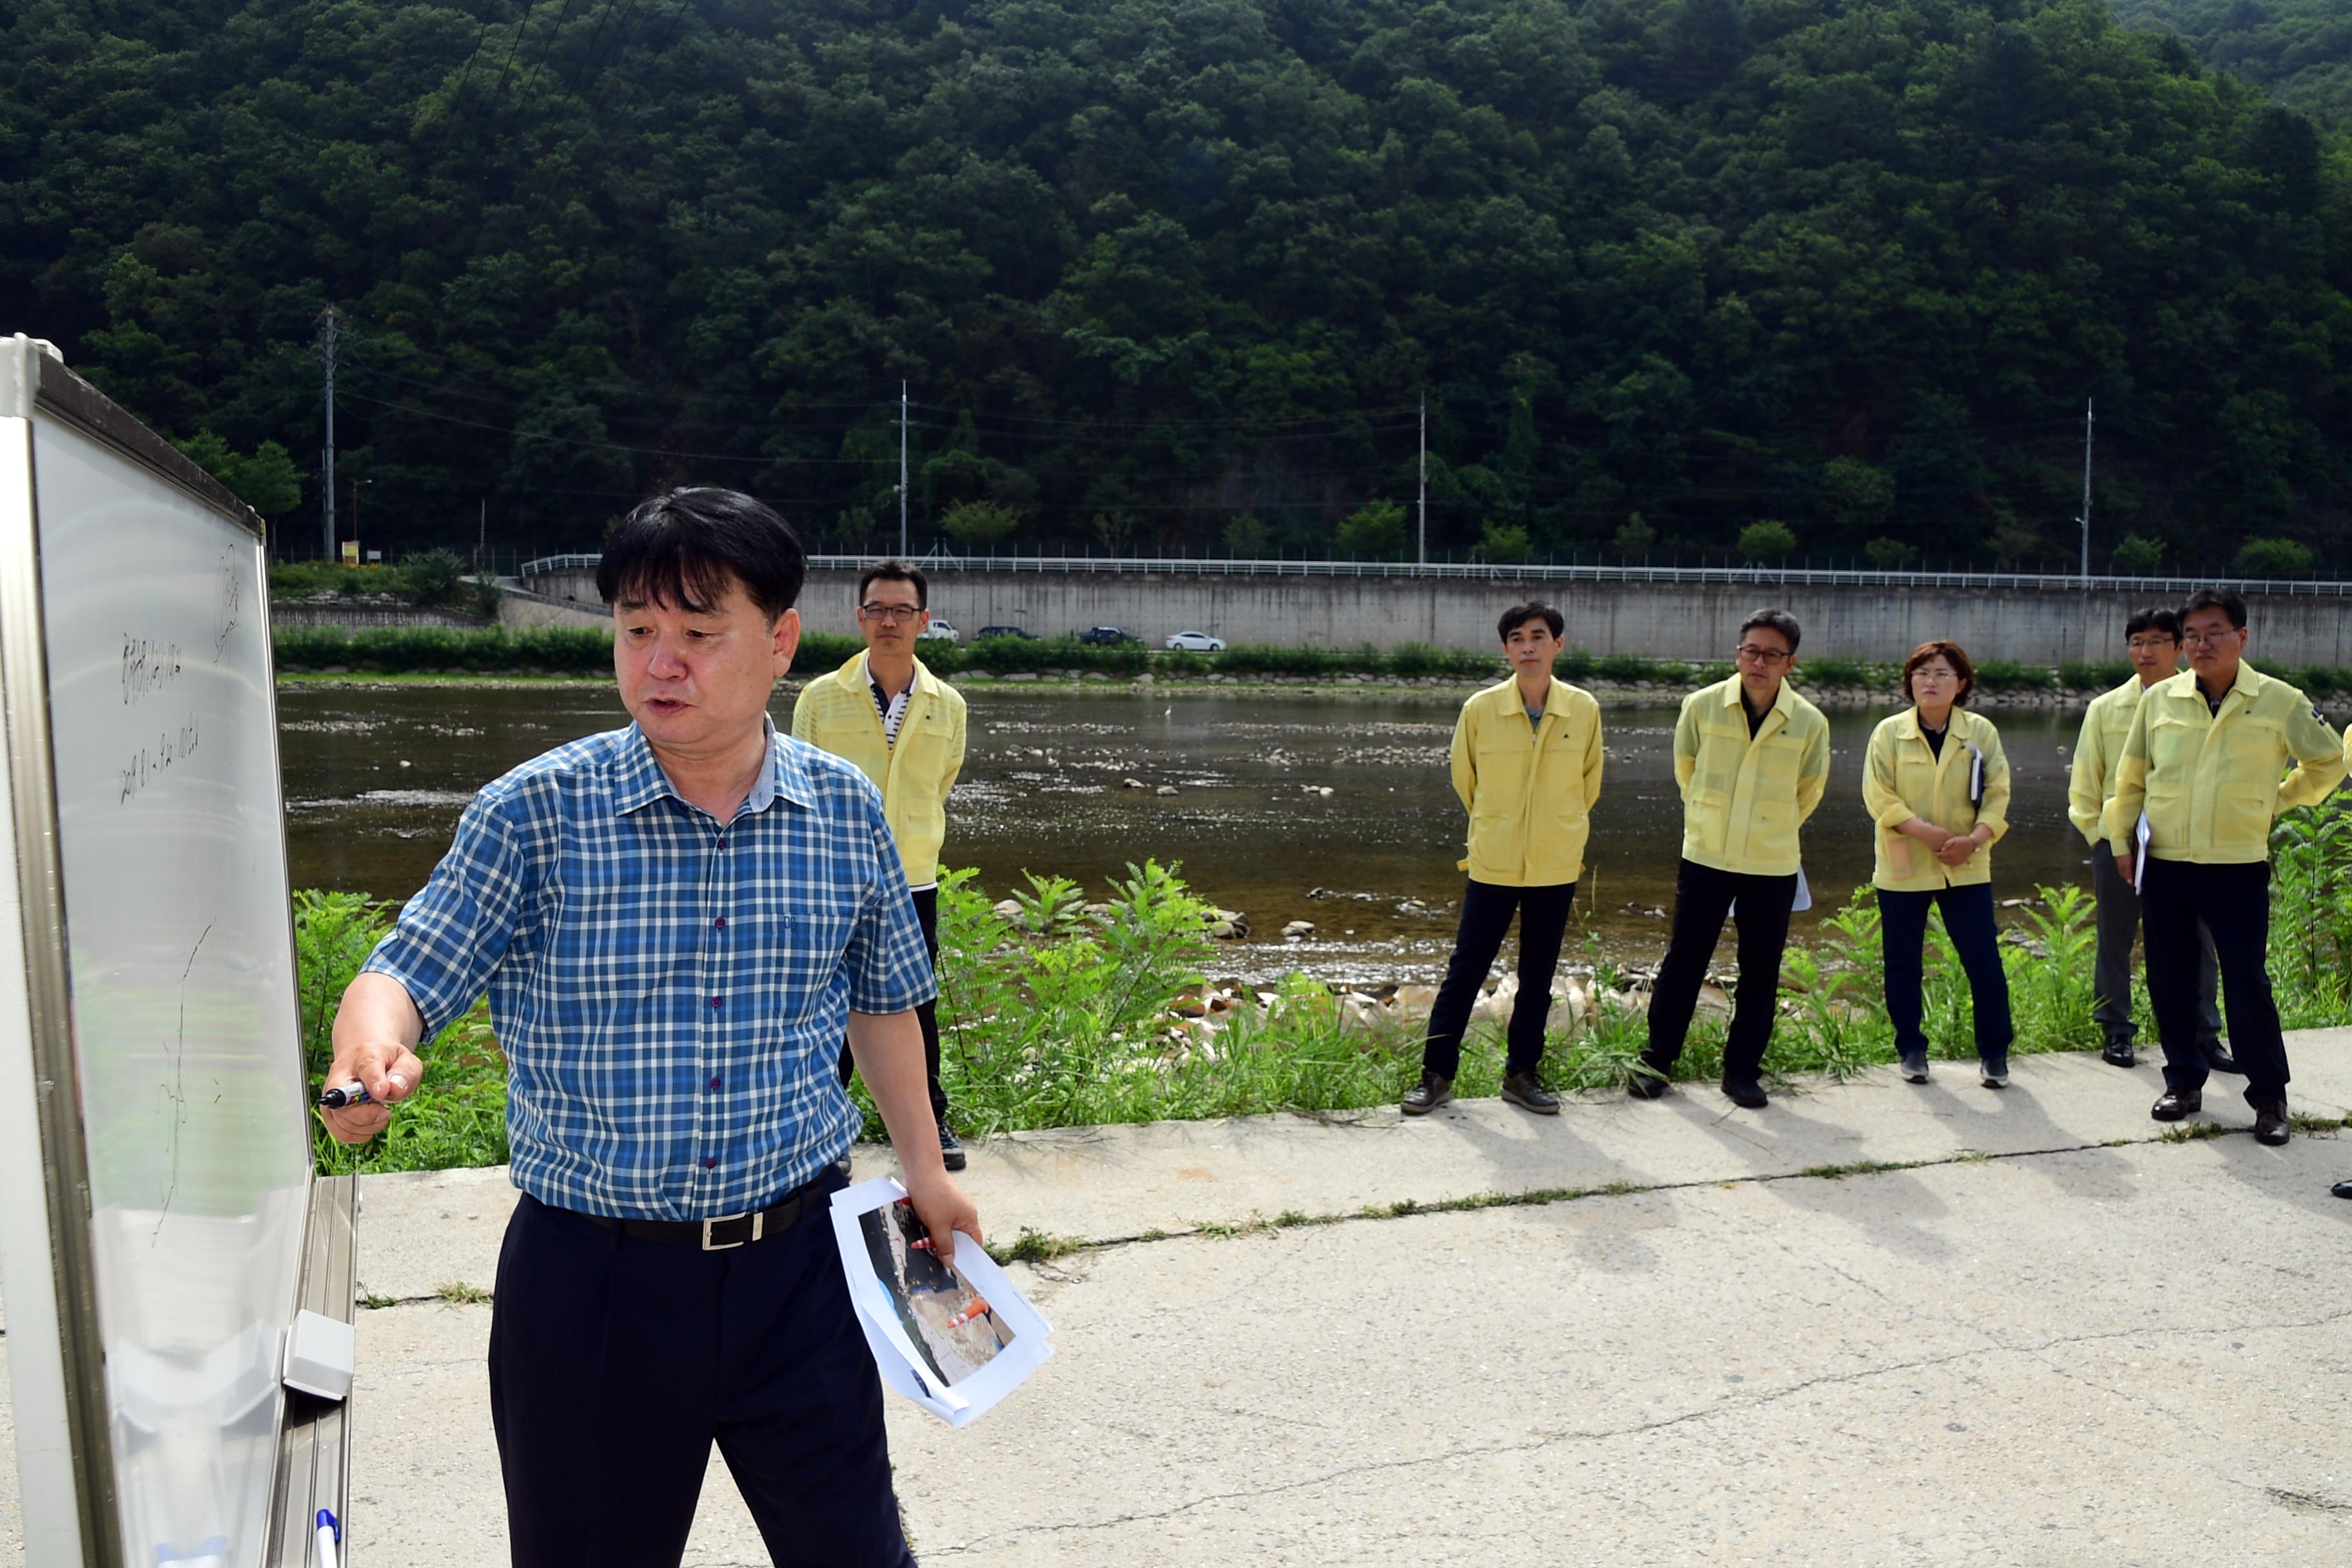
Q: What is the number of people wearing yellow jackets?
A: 6